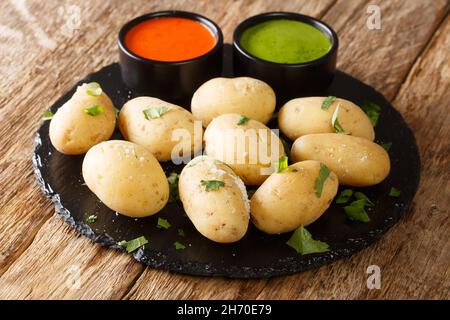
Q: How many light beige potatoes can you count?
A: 9